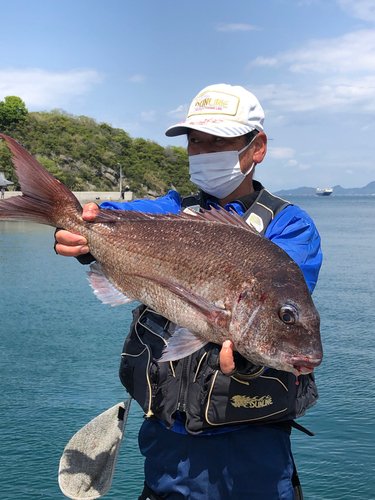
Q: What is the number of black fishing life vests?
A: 1